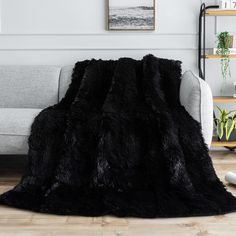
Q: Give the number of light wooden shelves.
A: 4